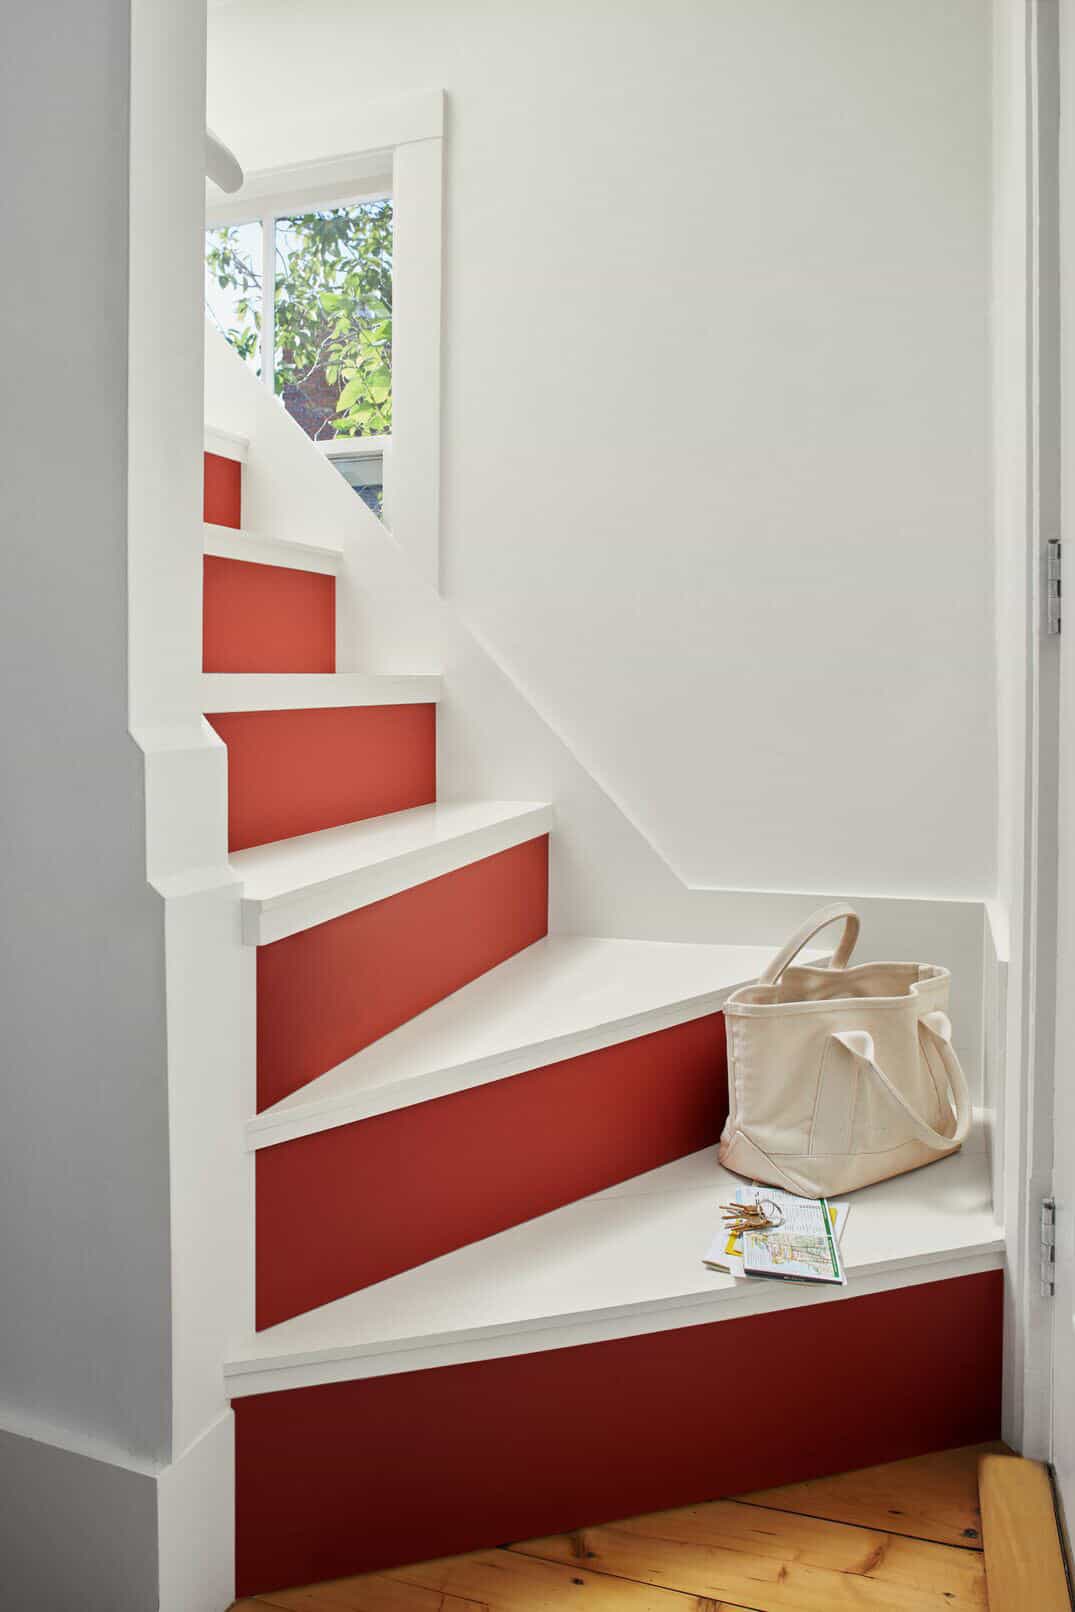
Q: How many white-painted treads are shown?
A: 6